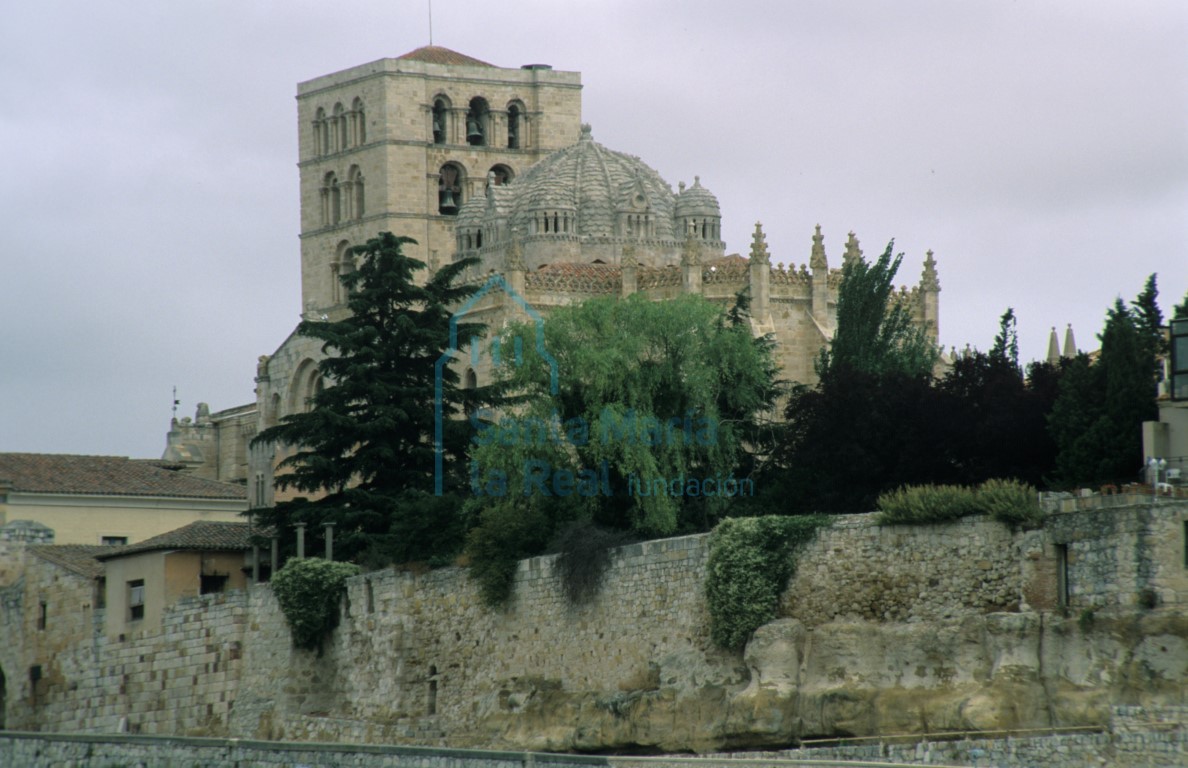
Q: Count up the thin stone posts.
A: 4